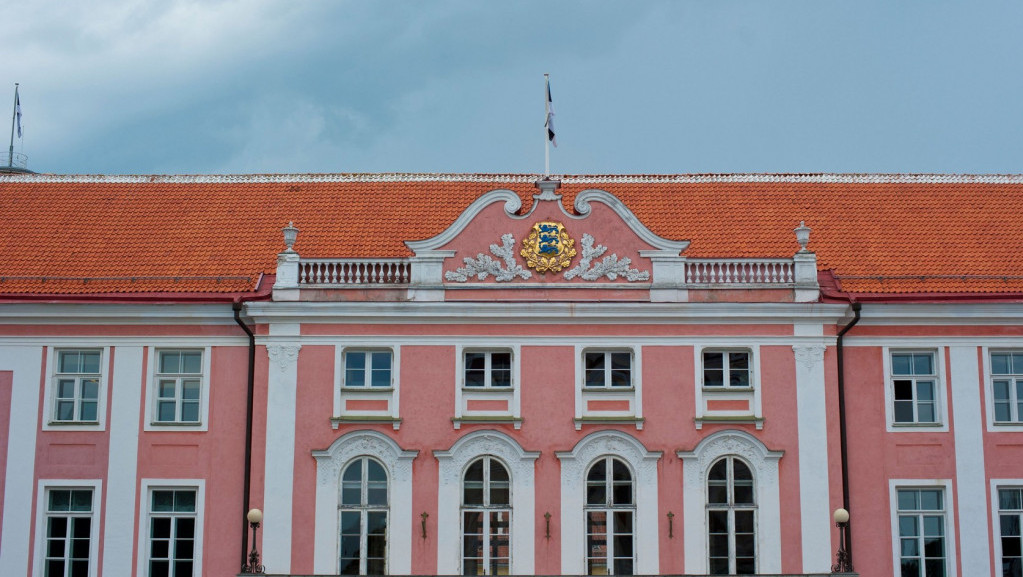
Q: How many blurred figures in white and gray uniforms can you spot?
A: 0